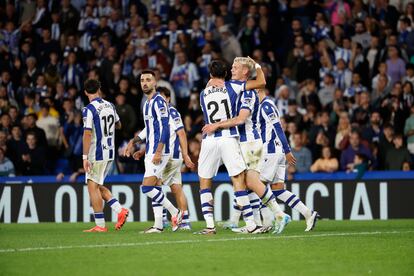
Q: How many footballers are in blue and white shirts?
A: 6